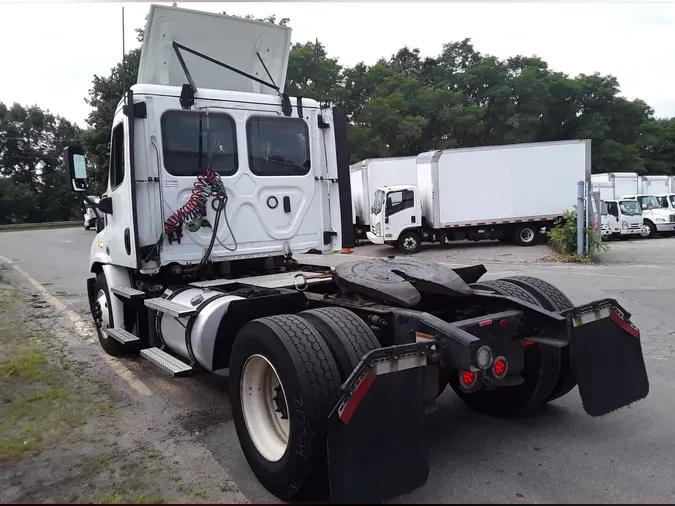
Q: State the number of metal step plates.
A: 4